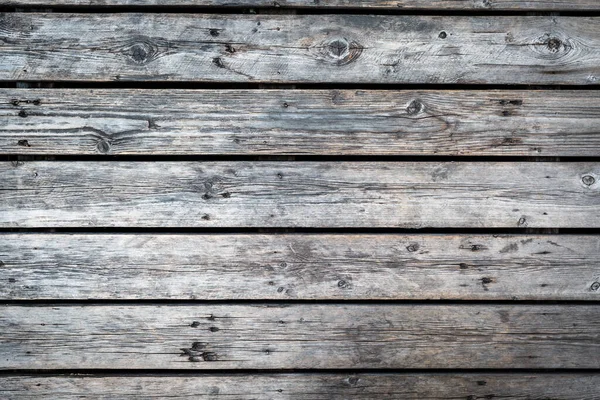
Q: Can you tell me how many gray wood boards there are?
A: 7